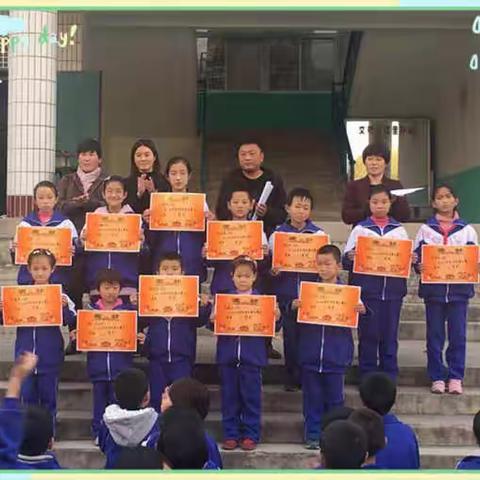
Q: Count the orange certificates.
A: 12